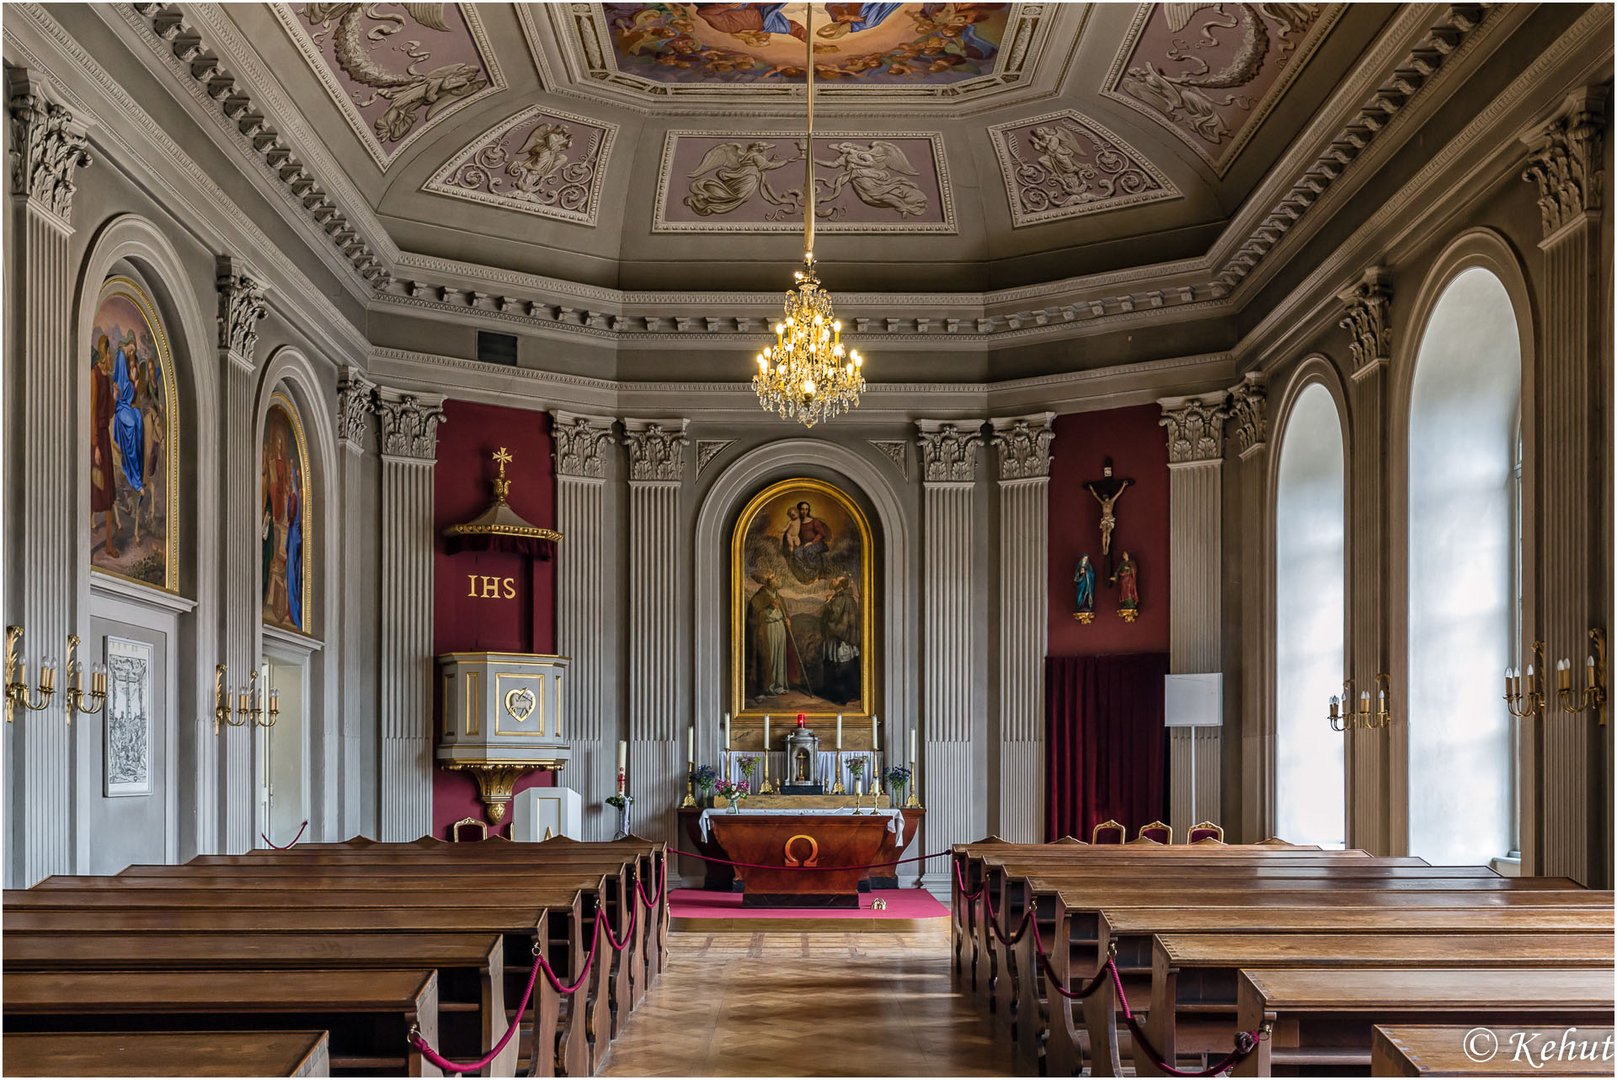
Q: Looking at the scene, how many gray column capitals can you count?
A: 12